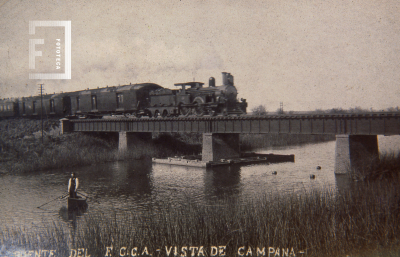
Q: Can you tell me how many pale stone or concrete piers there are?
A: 3